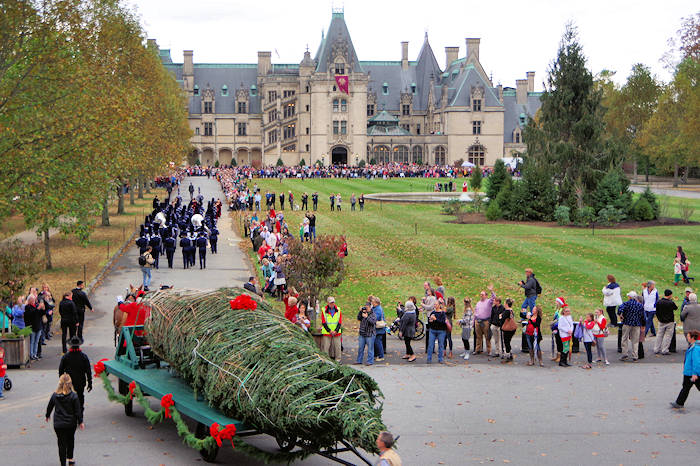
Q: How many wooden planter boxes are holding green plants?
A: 2